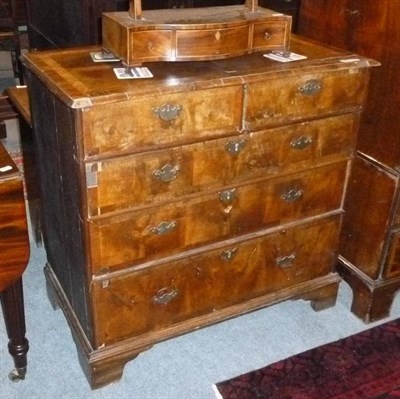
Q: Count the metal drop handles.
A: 8